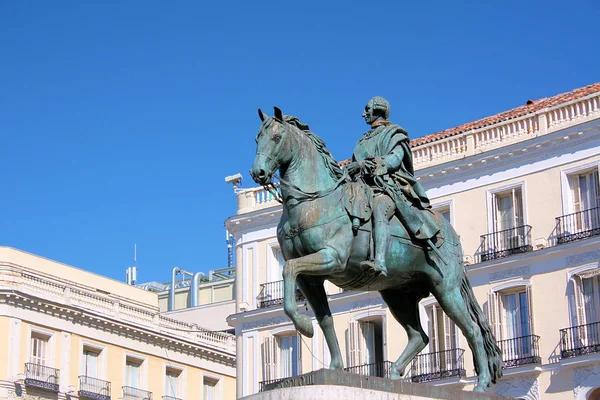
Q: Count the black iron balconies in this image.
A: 12